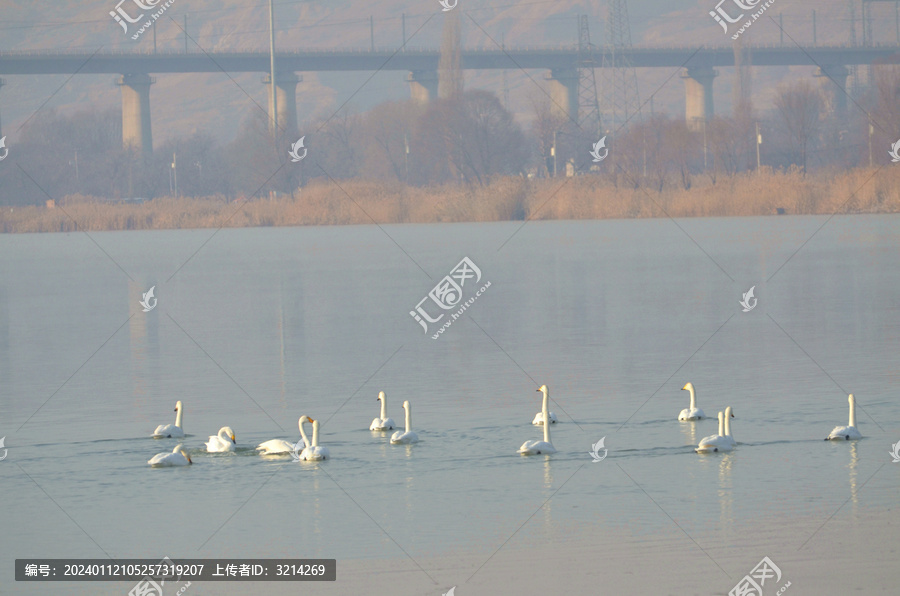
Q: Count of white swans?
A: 13